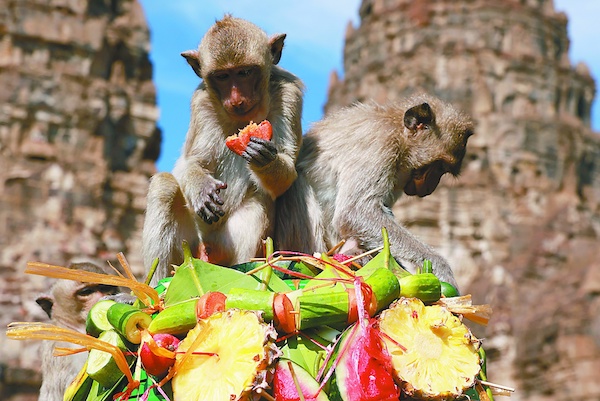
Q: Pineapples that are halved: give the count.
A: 2